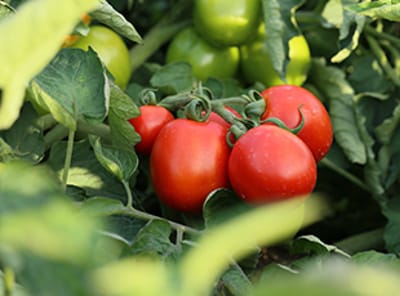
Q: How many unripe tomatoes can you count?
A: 4